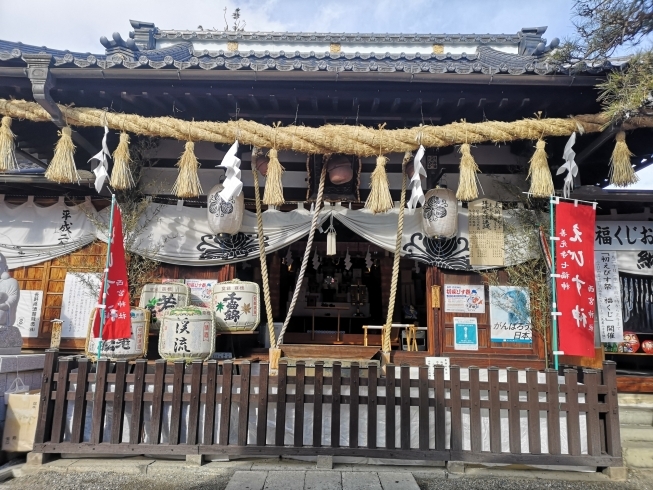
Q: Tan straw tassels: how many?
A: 9